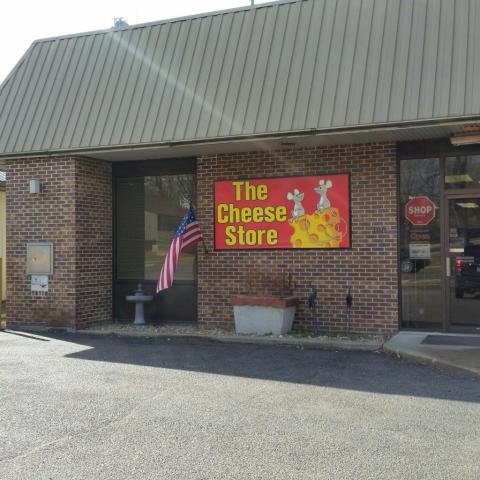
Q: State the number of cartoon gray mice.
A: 2